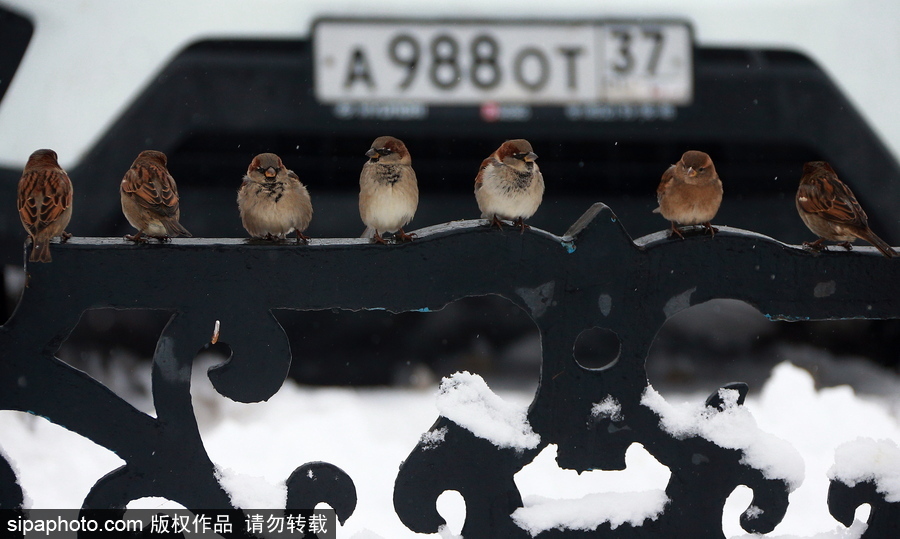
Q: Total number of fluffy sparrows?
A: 7